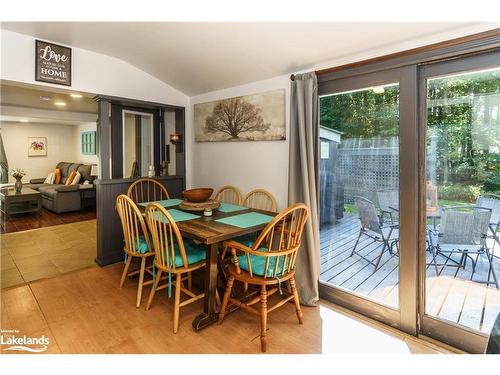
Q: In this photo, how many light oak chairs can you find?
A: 6